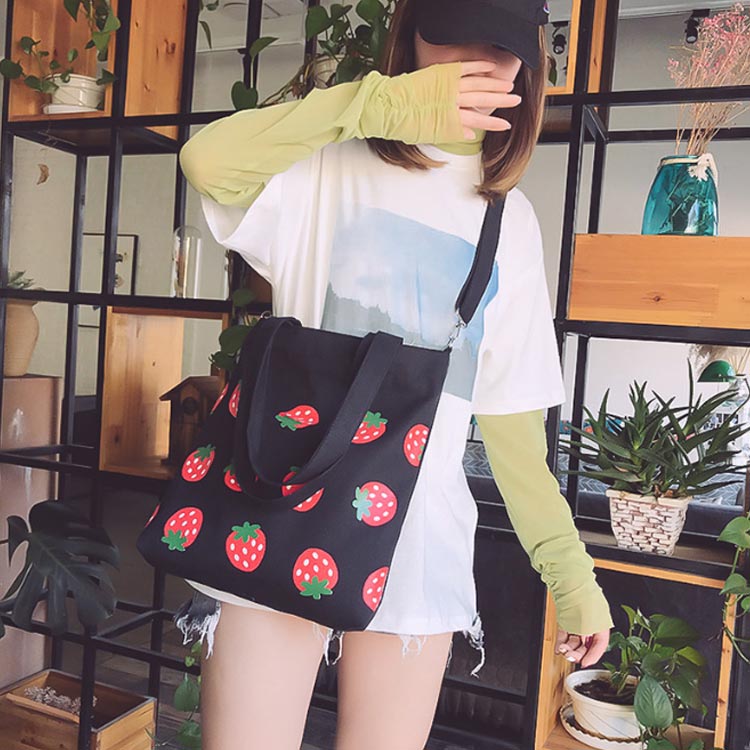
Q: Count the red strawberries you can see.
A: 14